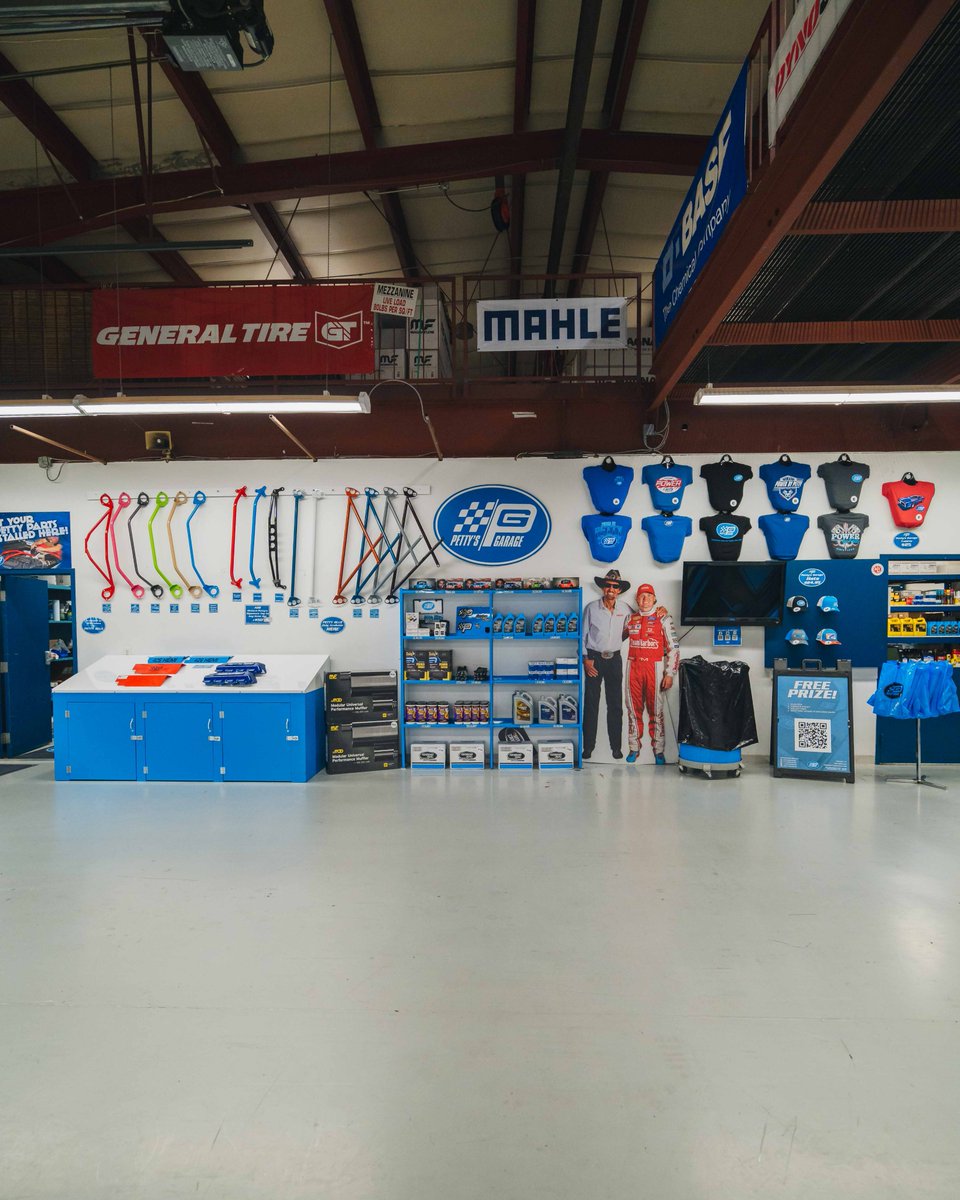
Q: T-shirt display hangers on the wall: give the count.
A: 11